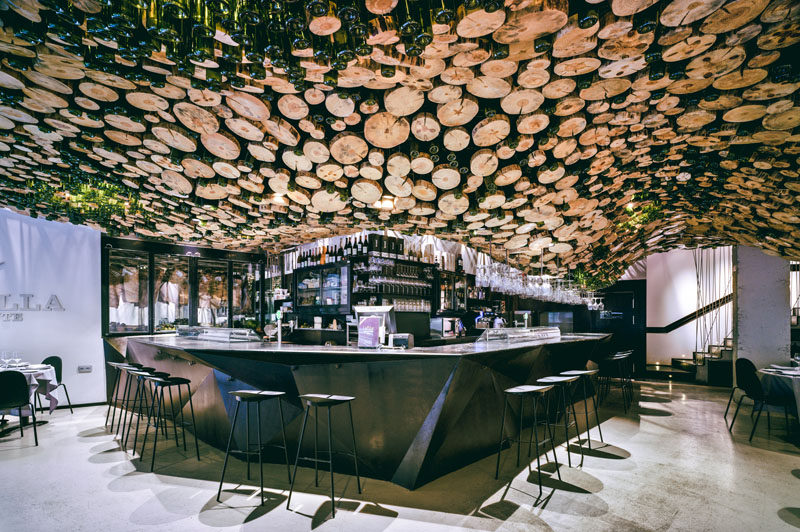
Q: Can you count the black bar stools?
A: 12